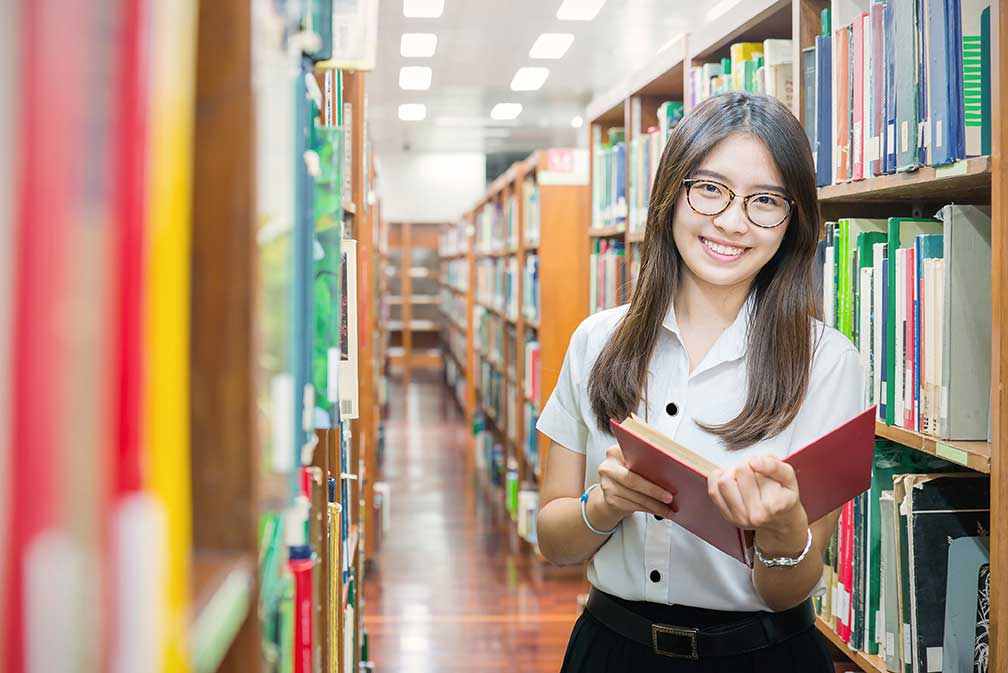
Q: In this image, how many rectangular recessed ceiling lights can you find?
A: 8